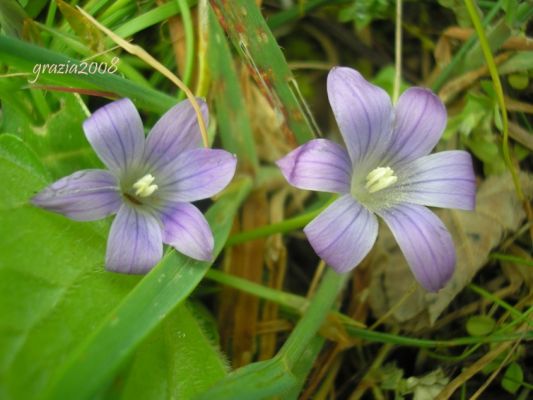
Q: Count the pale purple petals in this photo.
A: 12